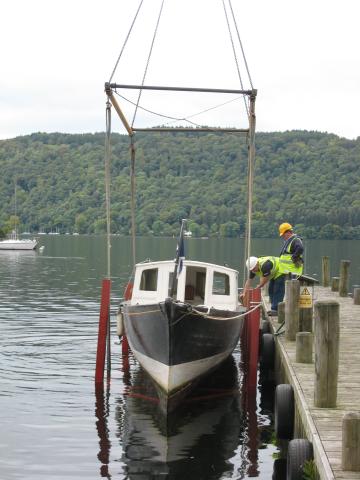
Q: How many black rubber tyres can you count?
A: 4